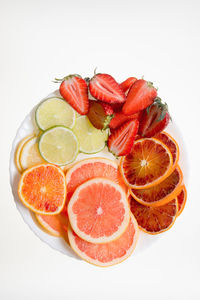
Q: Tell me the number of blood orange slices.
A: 5